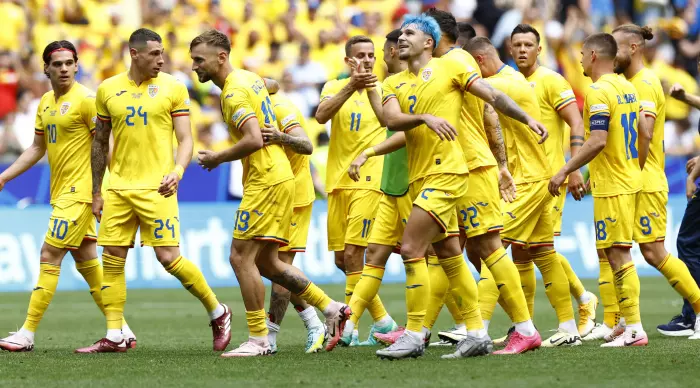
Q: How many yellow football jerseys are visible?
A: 11